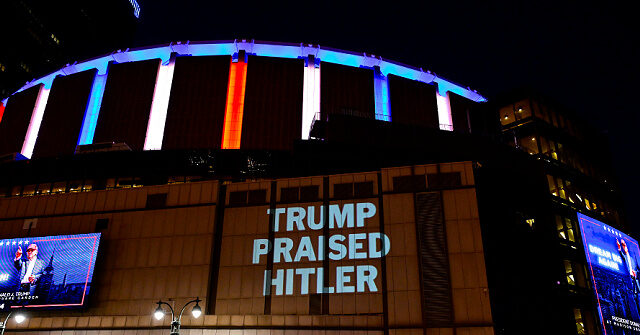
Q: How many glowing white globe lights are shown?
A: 3